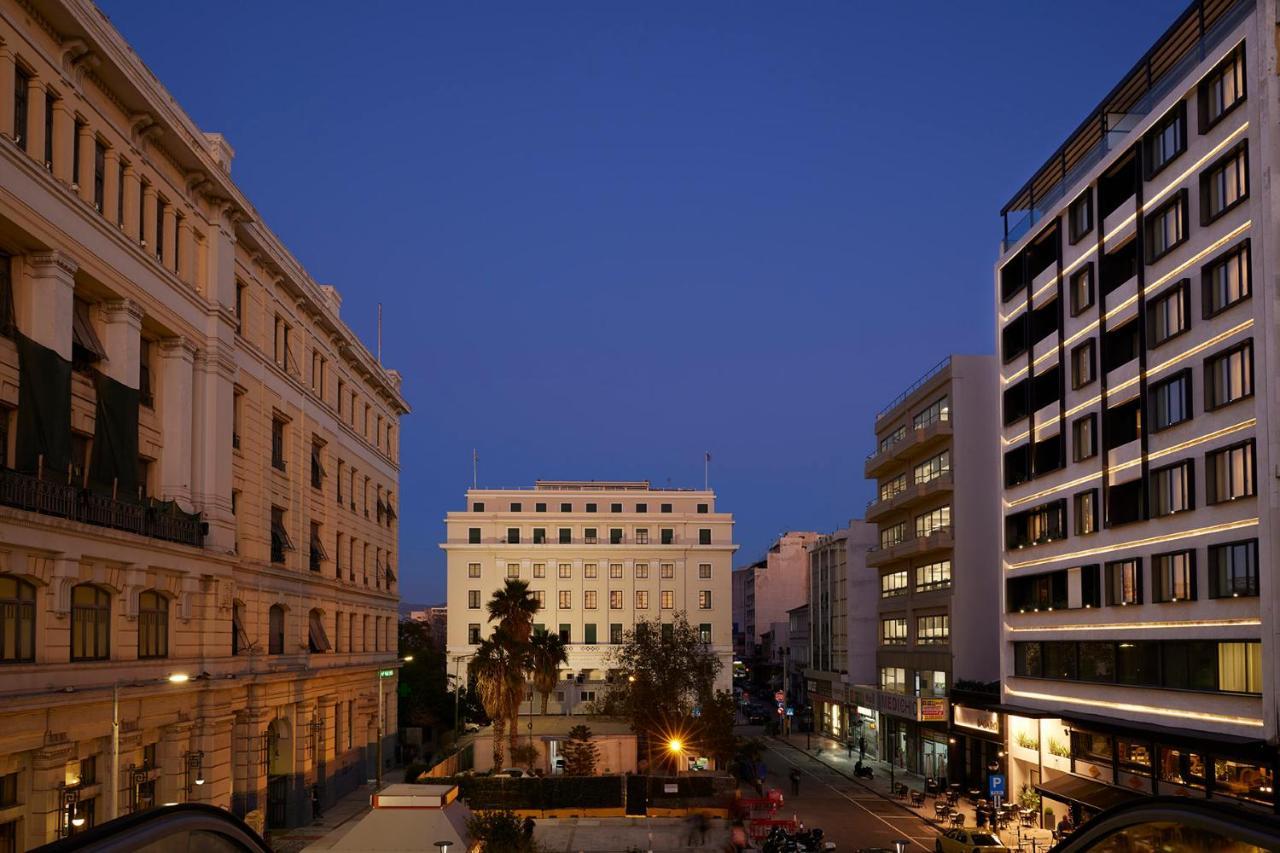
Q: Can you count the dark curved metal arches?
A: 2